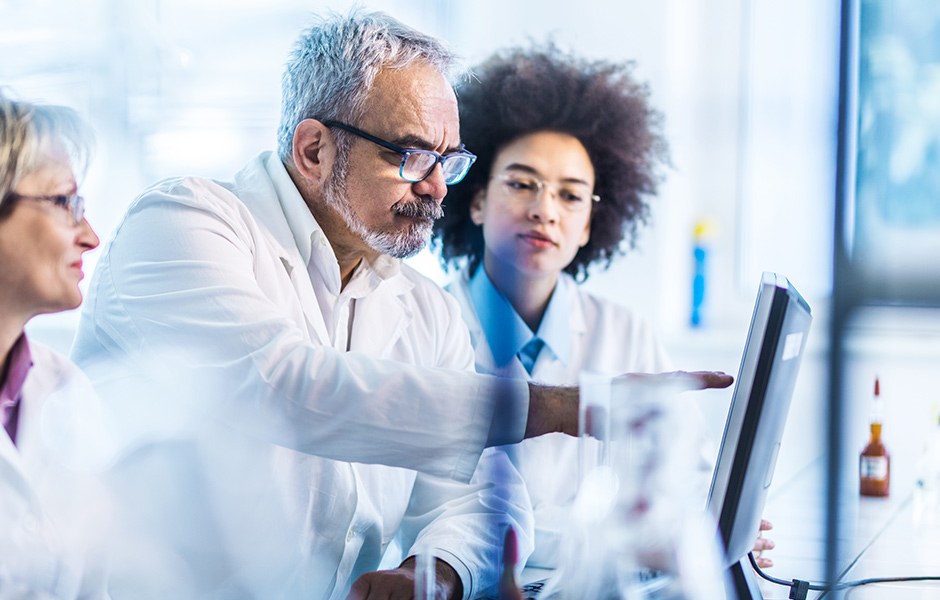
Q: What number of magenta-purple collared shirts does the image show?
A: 1